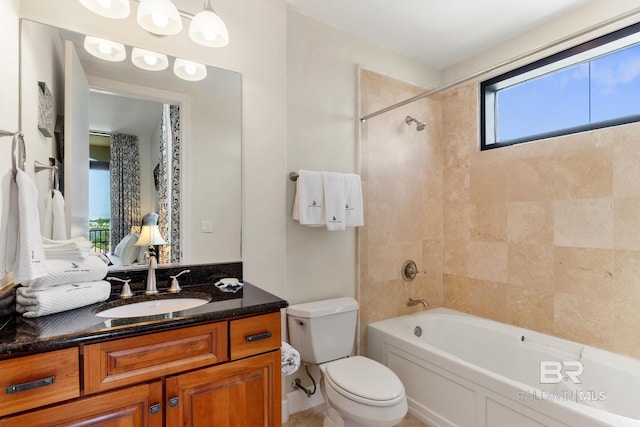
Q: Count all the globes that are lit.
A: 3